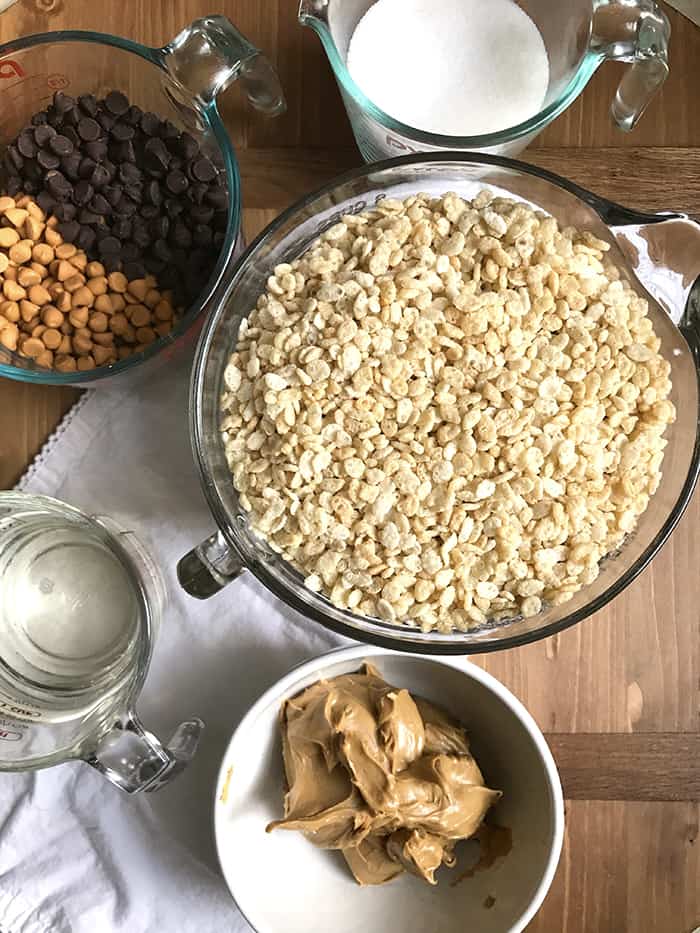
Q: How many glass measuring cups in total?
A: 4